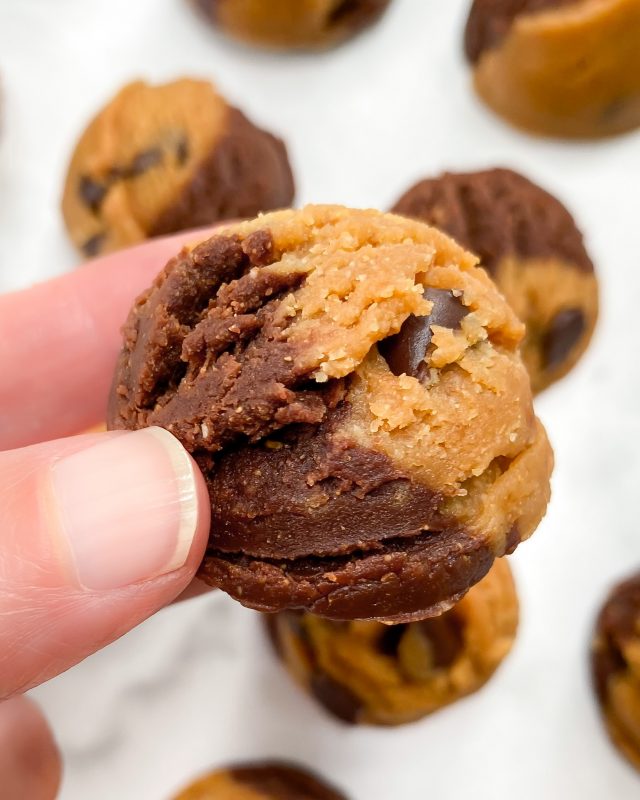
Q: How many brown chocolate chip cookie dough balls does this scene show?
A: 8